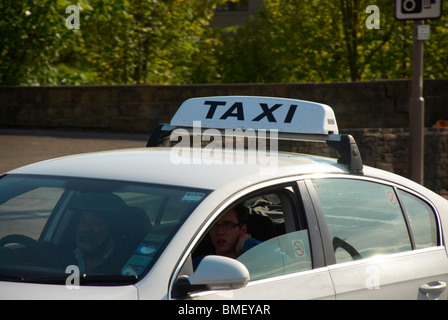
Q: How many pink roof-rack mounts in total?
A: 0